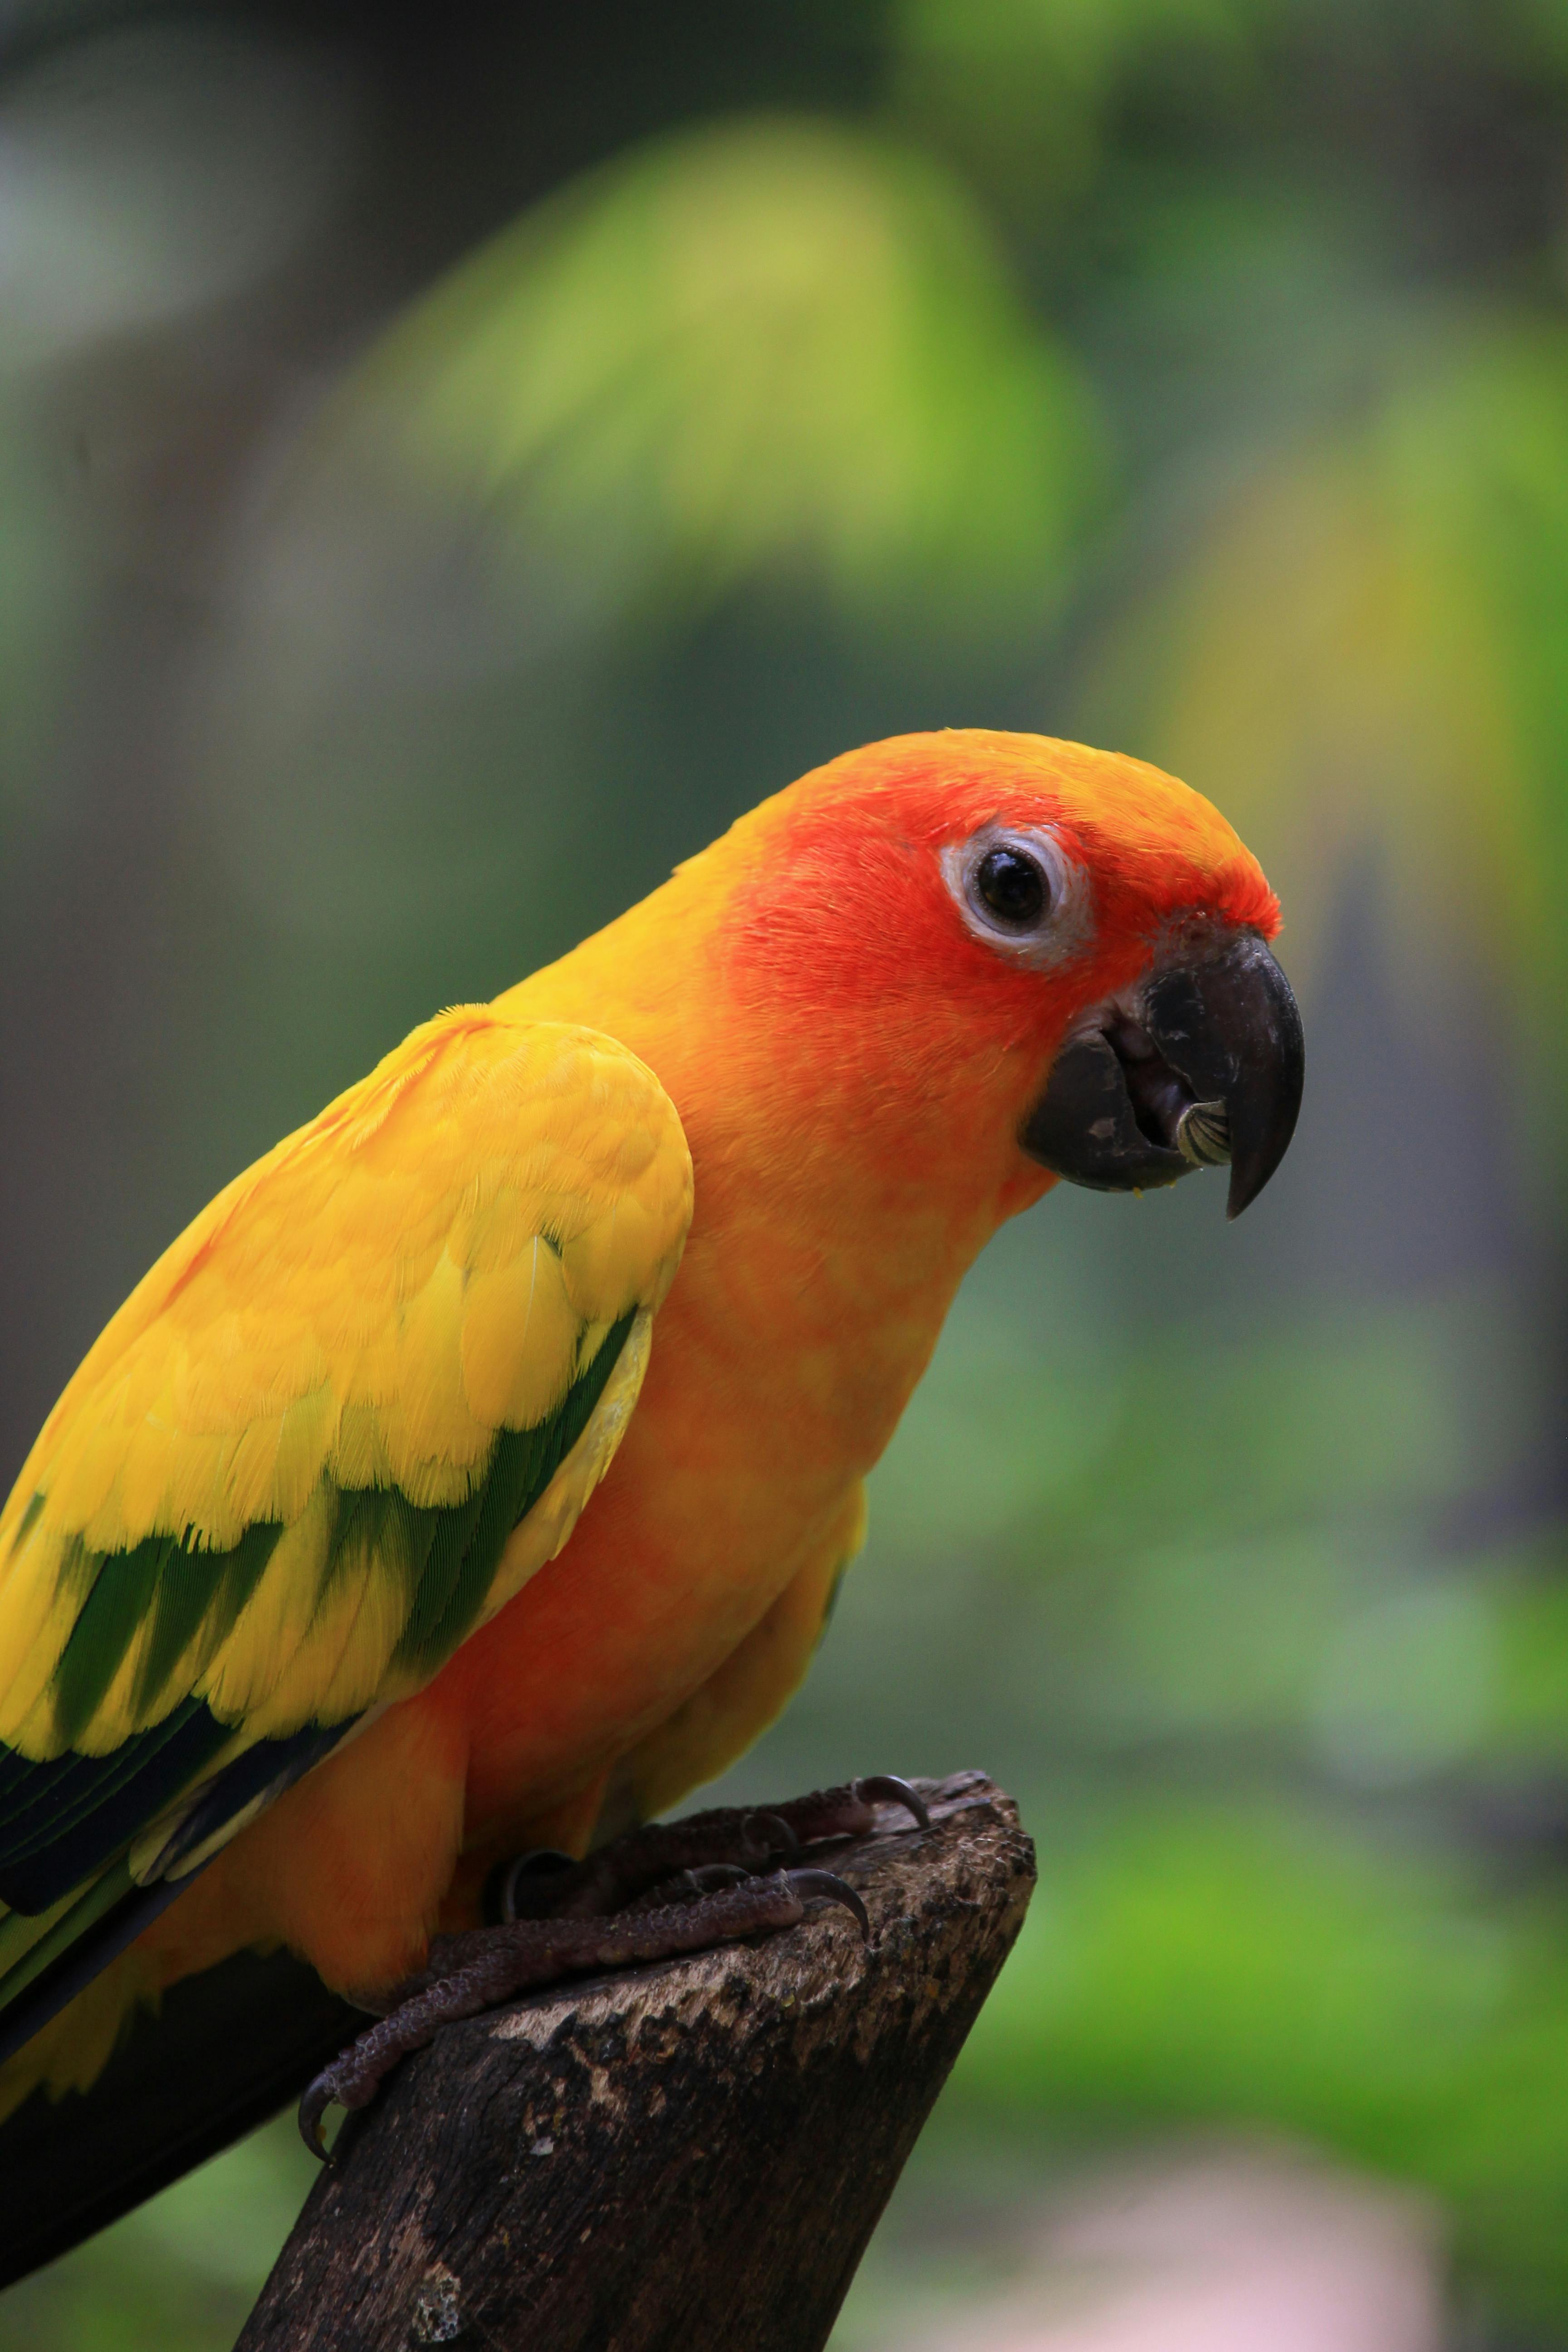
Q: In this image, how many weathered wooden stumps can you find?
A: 1